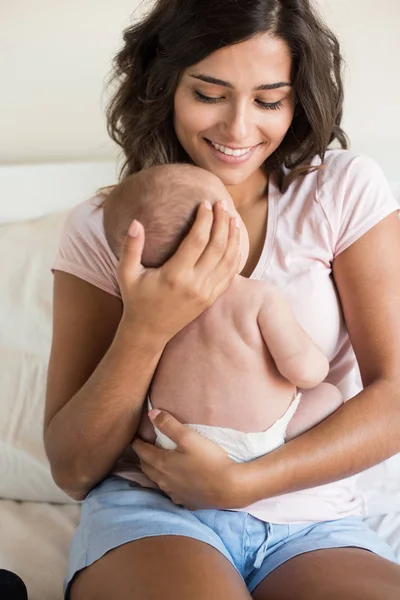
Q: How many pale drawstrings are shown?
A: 1